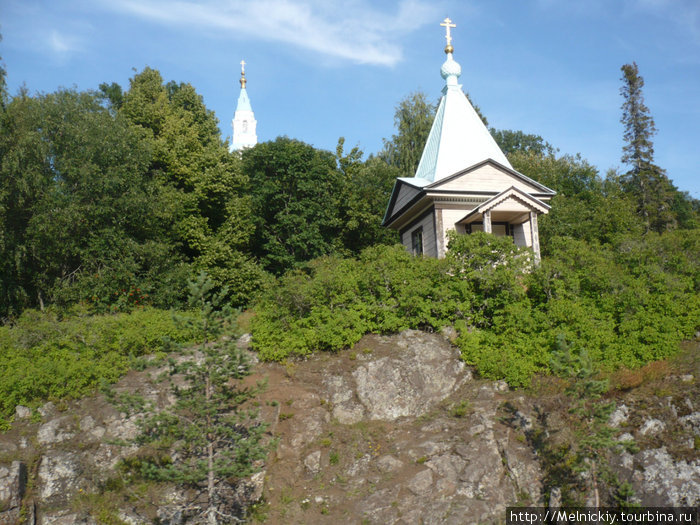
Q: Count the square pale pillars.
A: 2